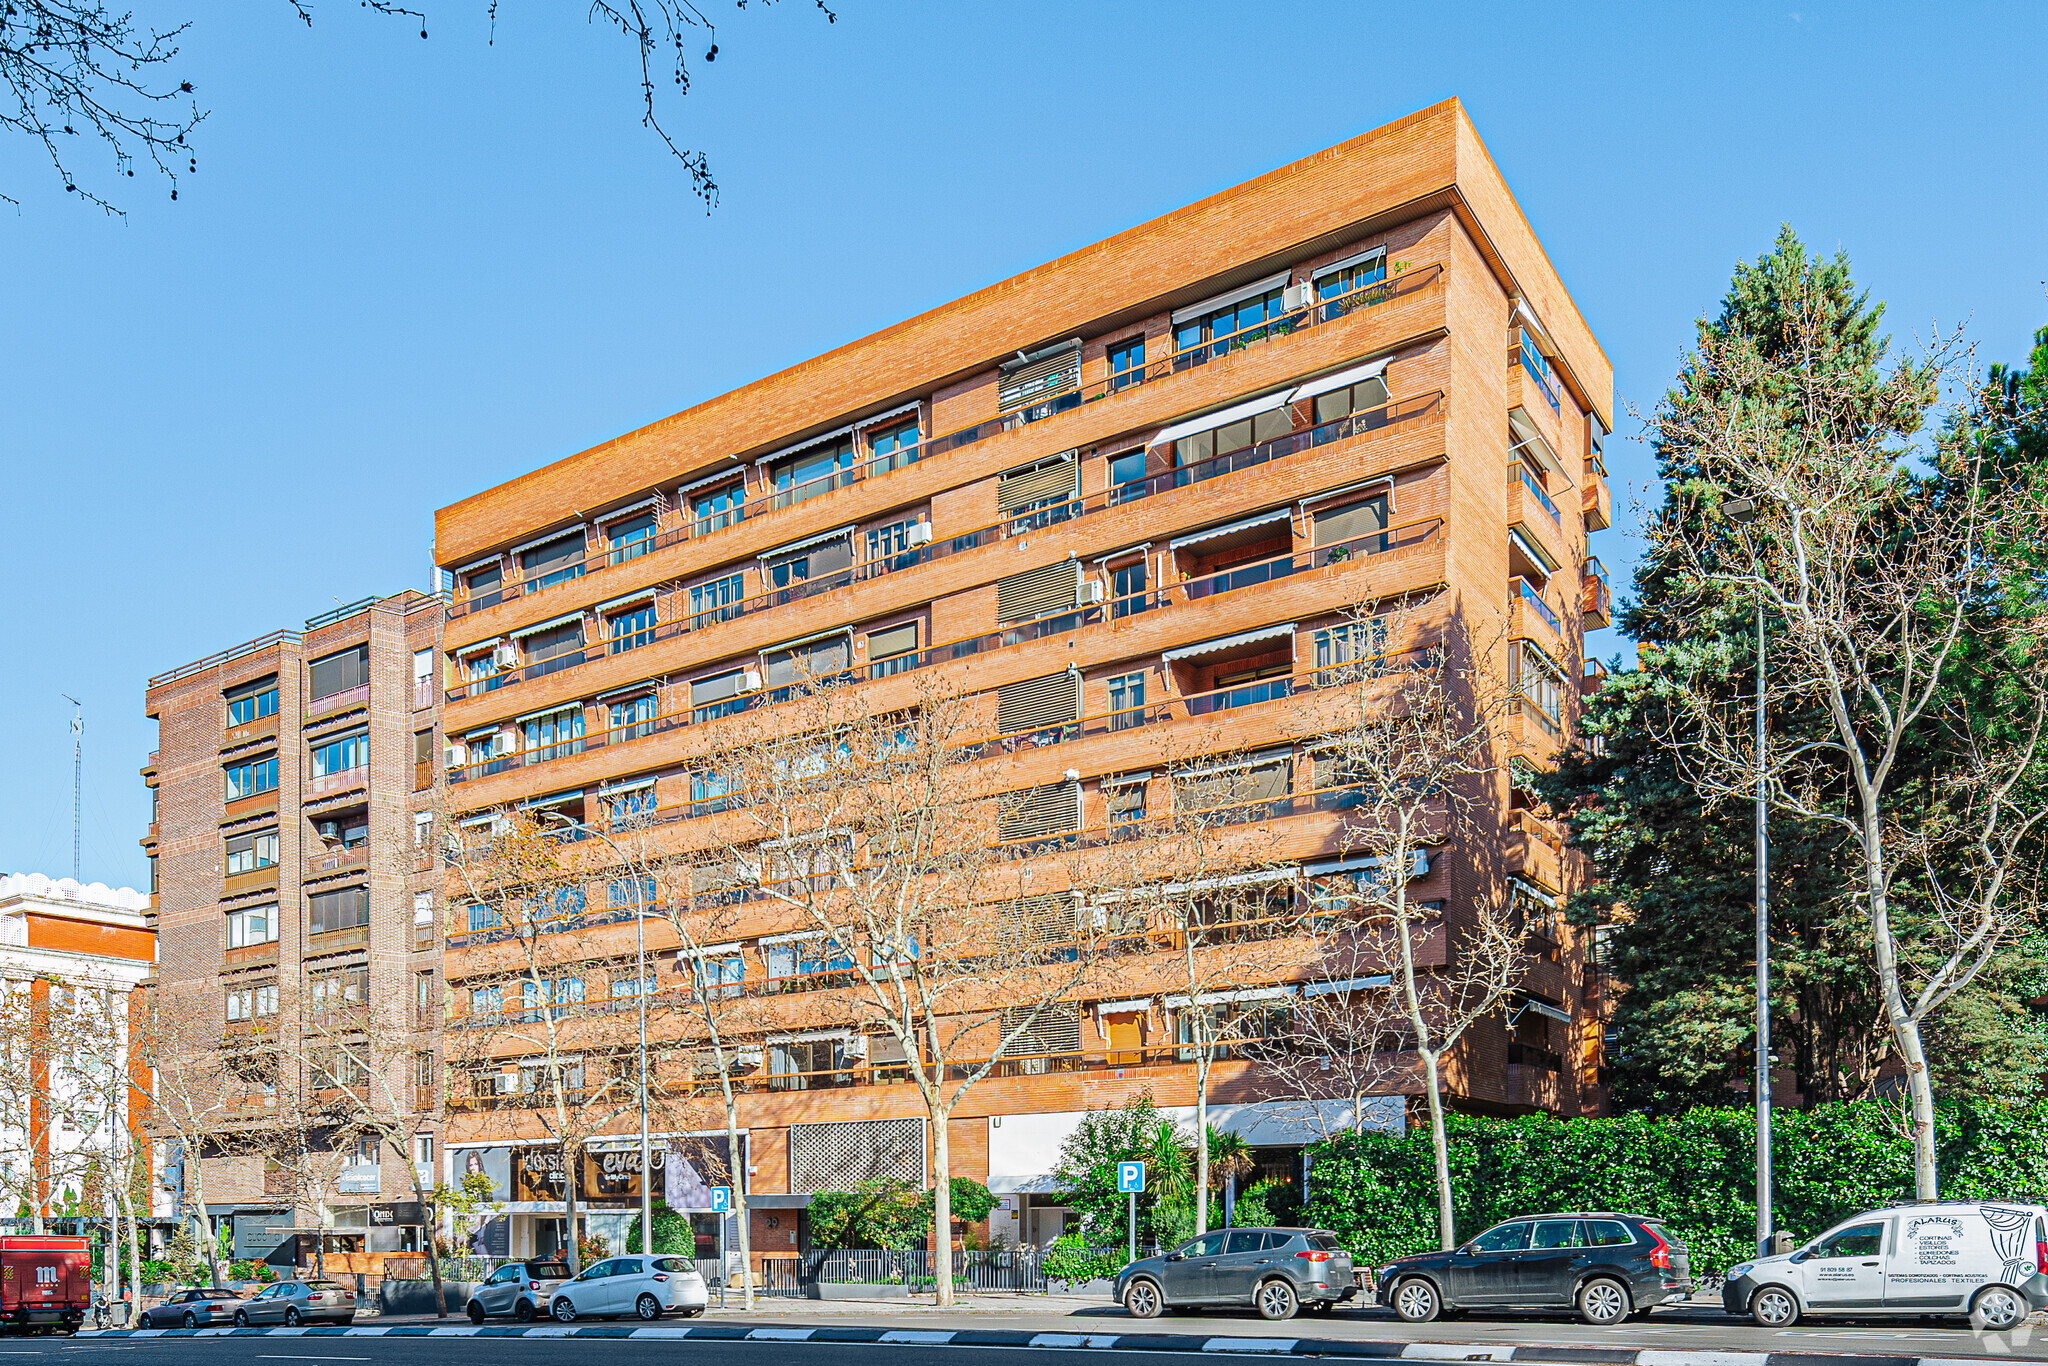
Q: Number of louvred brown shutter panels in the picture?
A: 7